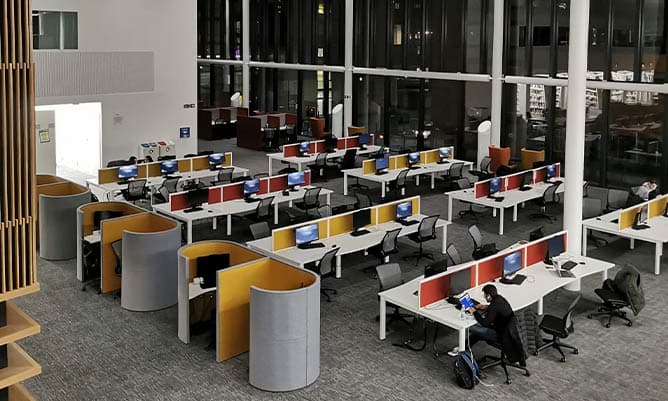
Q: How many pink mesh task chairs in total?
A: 0